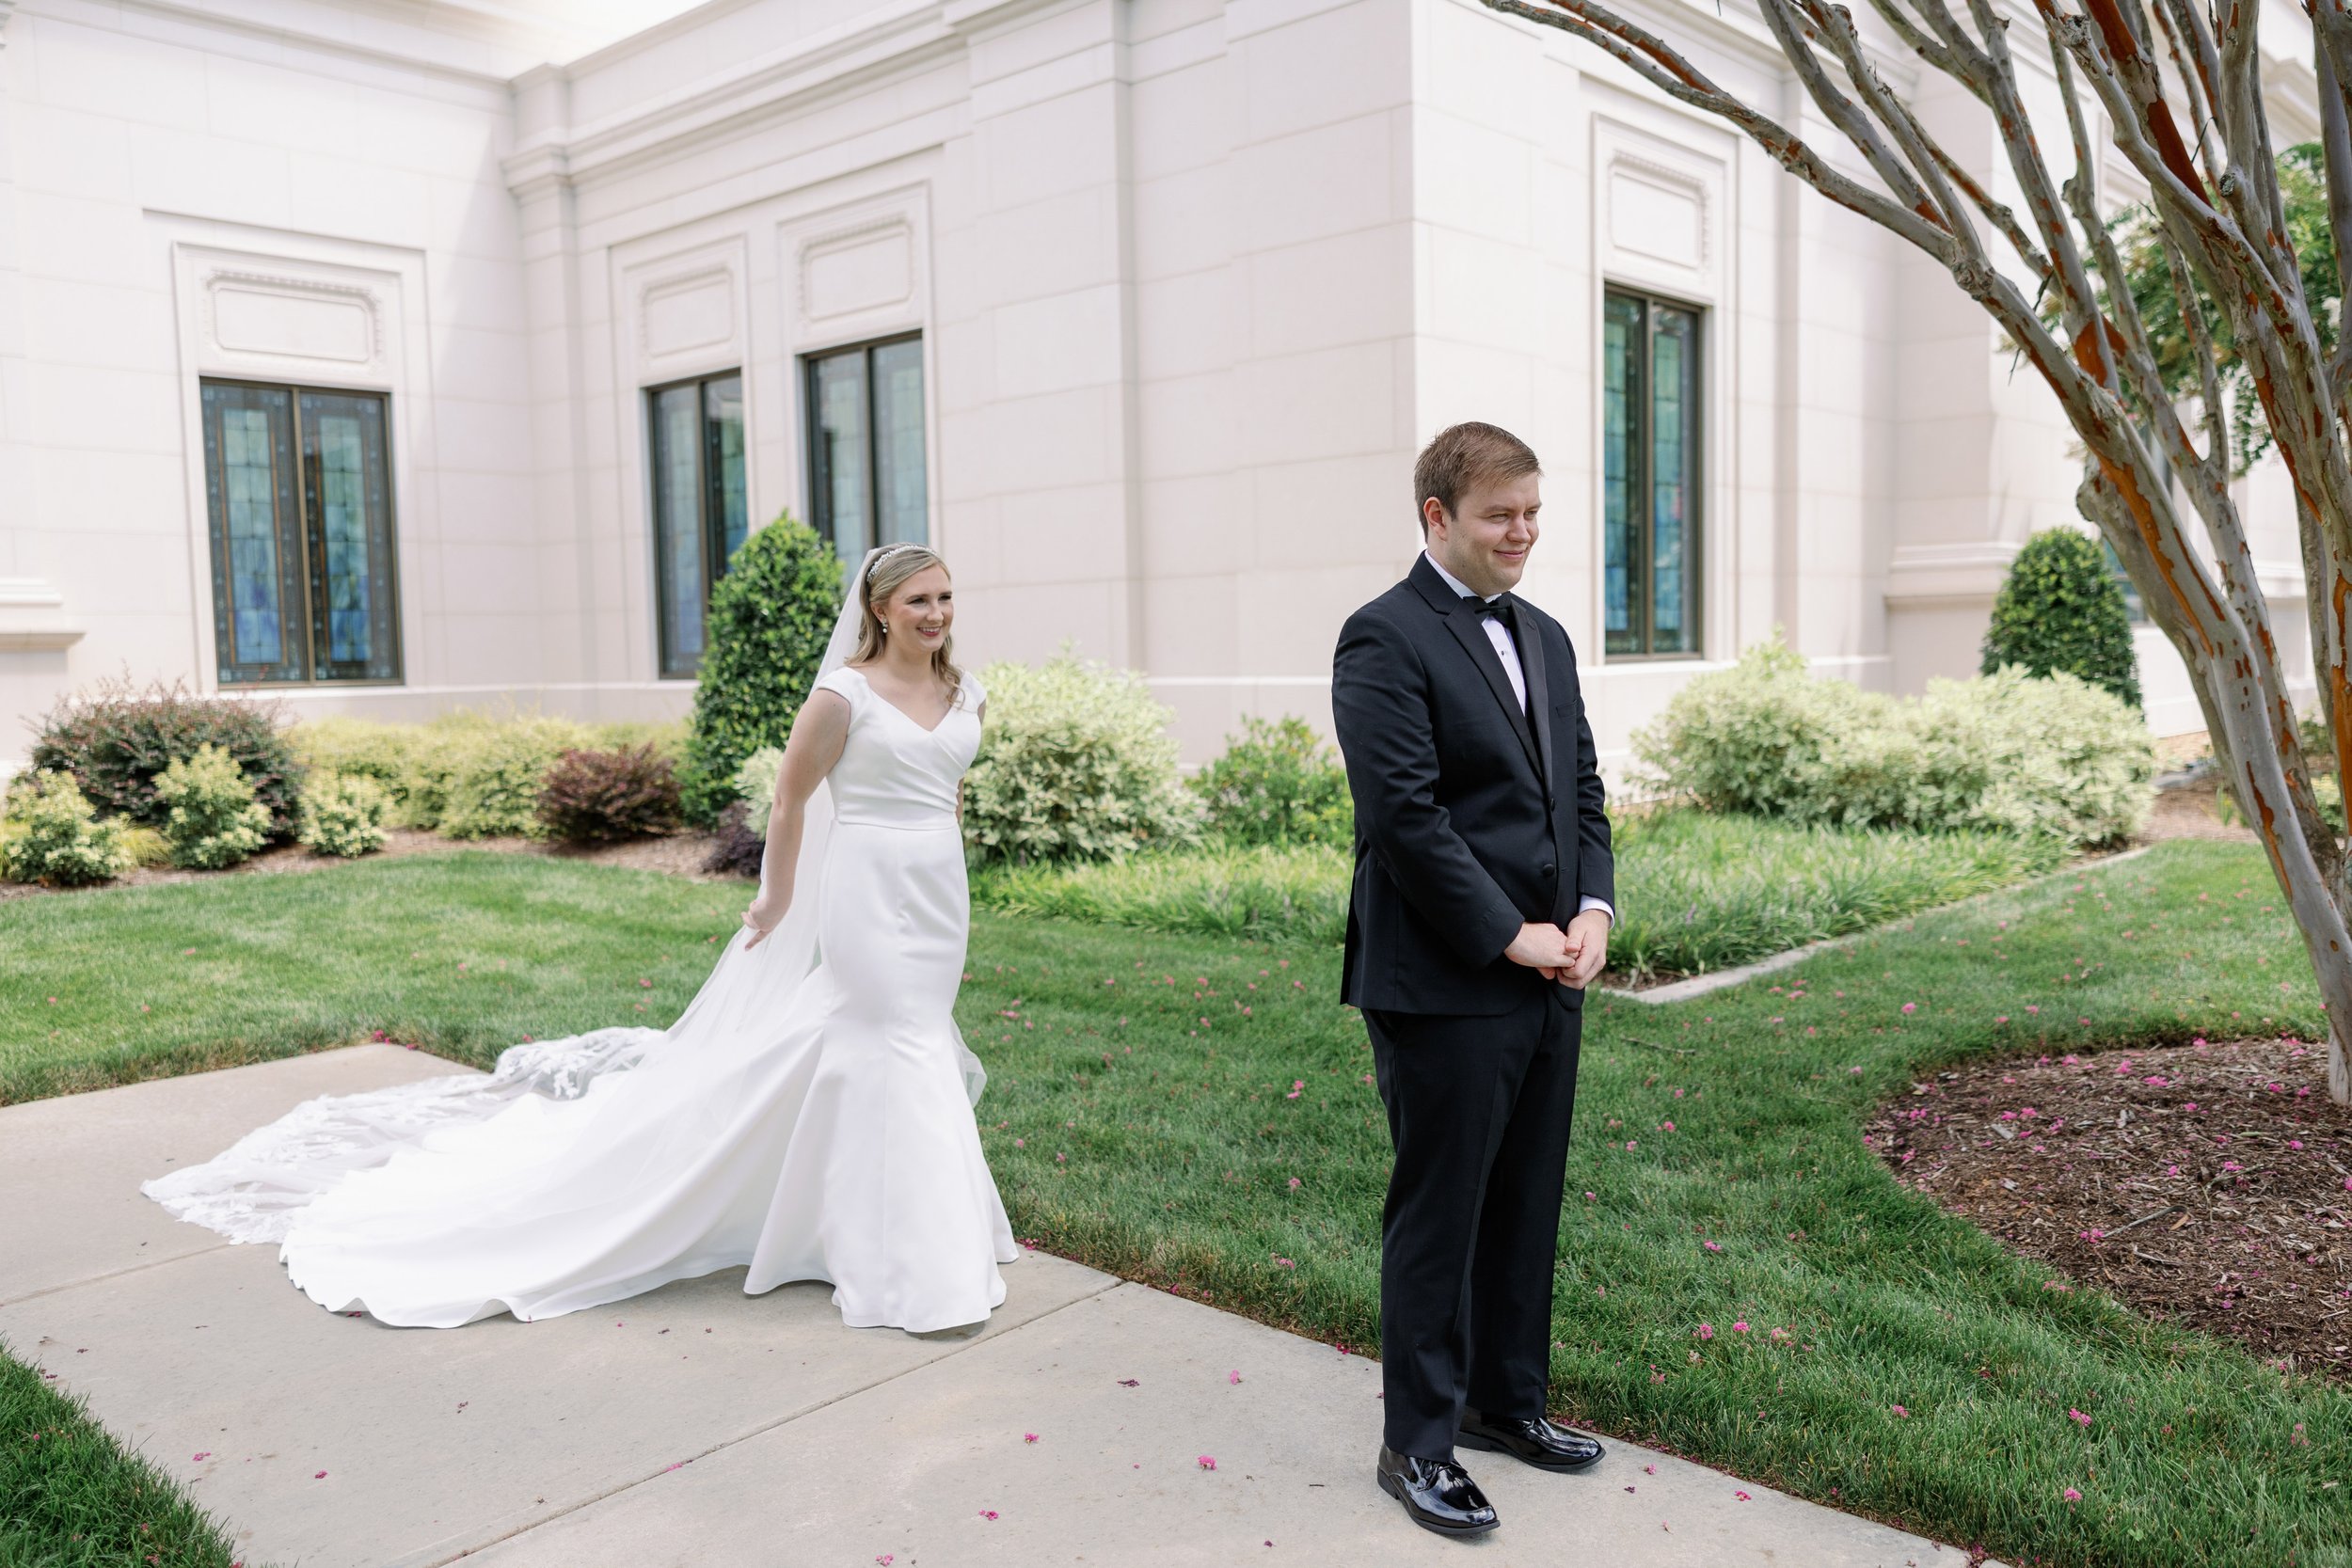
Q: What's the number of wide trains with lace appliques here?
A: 1